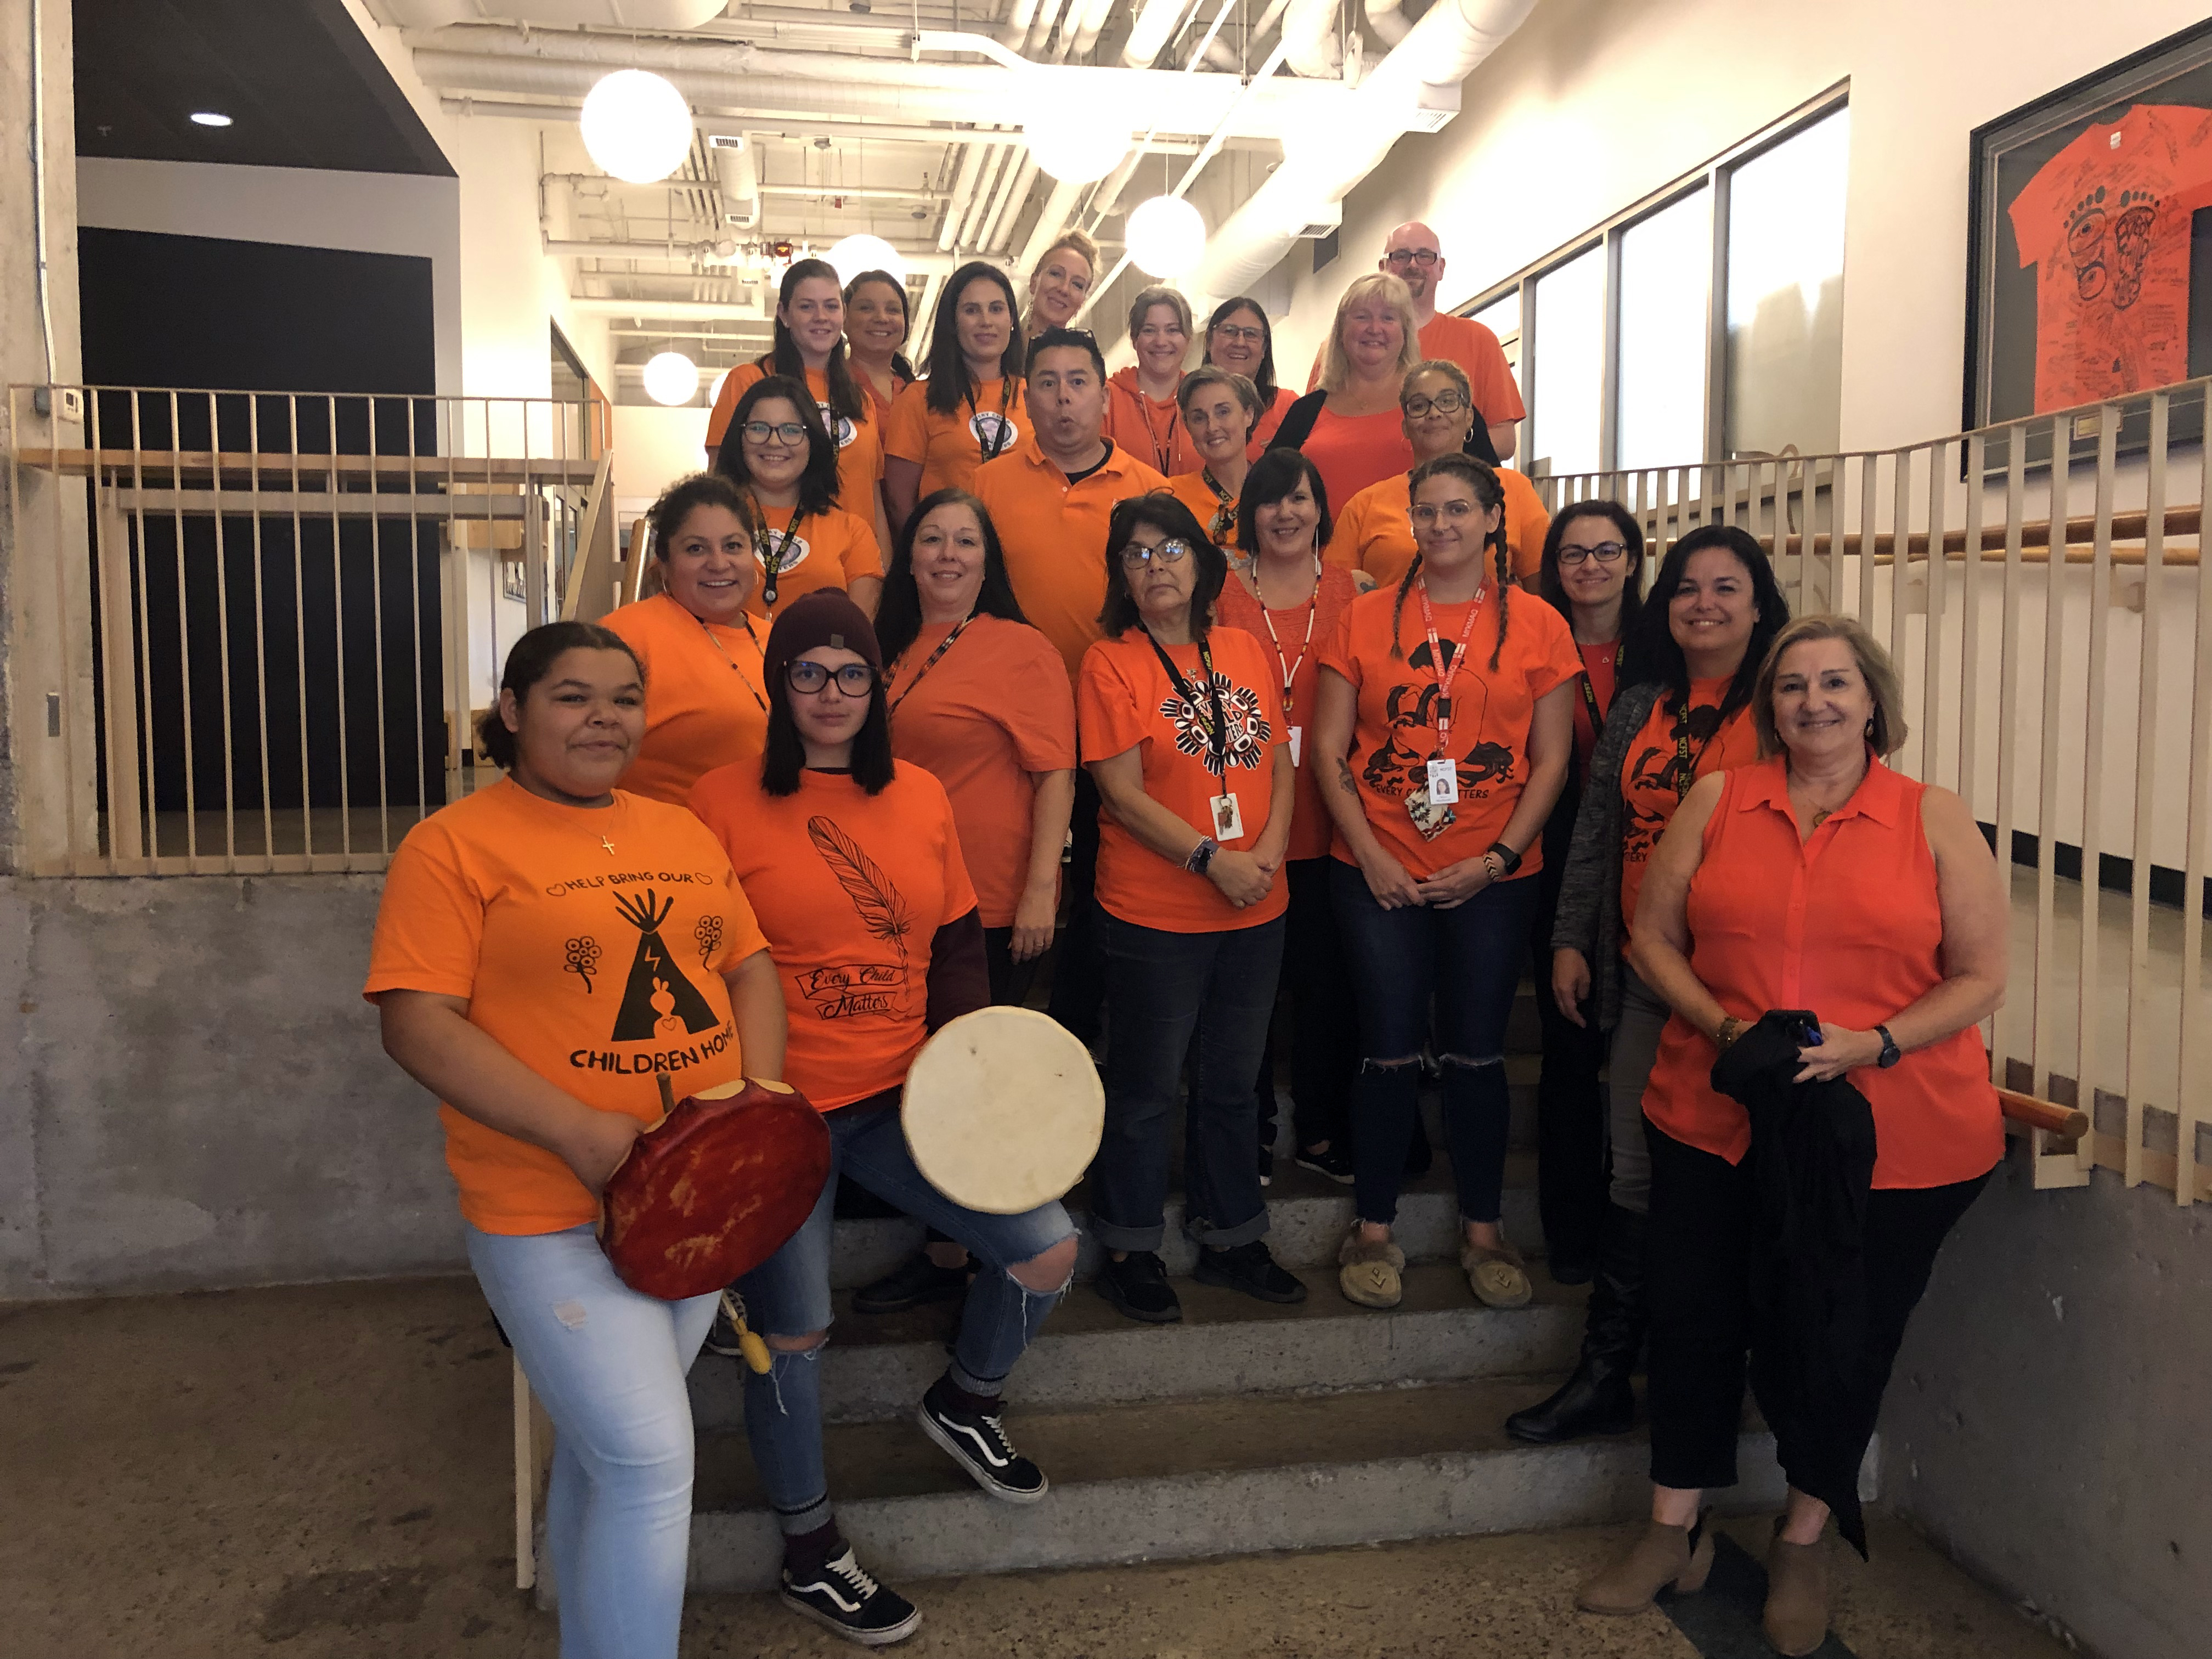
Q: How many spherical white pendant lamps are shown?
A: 6